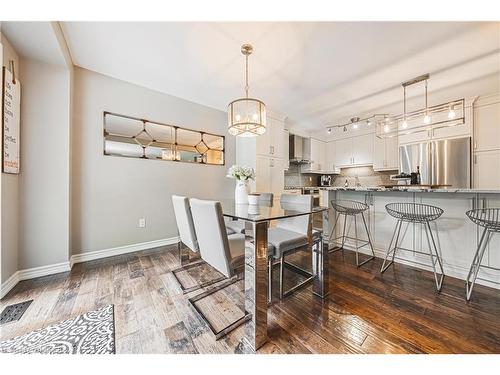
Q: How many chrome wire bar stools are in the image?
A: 3